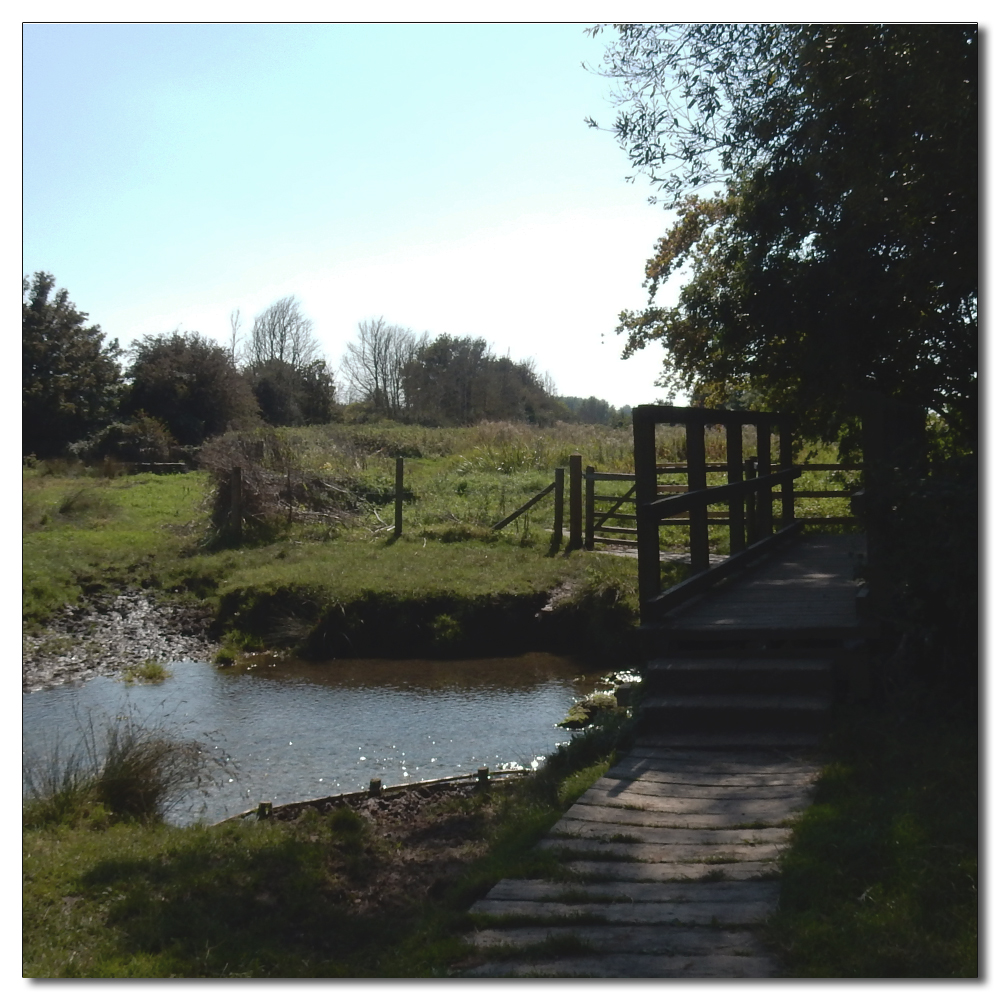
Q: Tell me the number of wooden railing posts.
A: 5